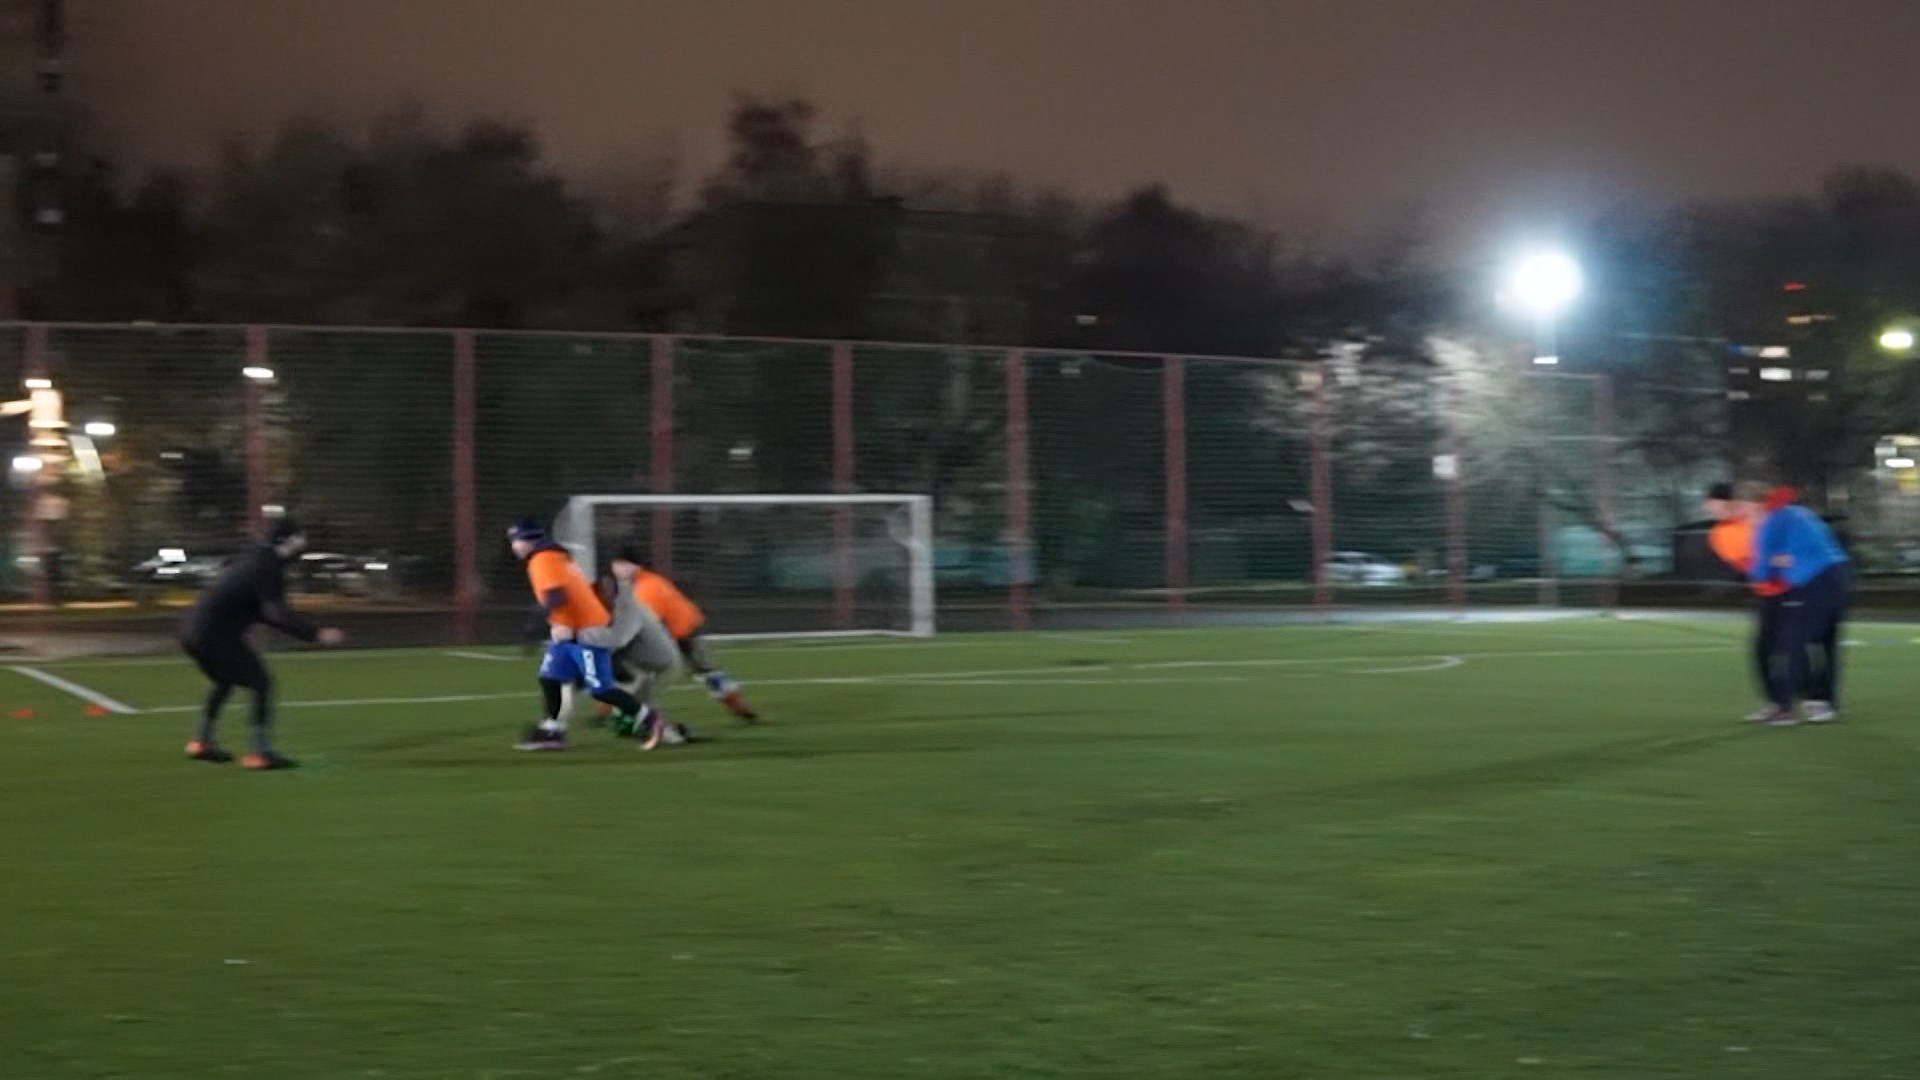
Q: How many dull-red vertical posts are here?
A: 10